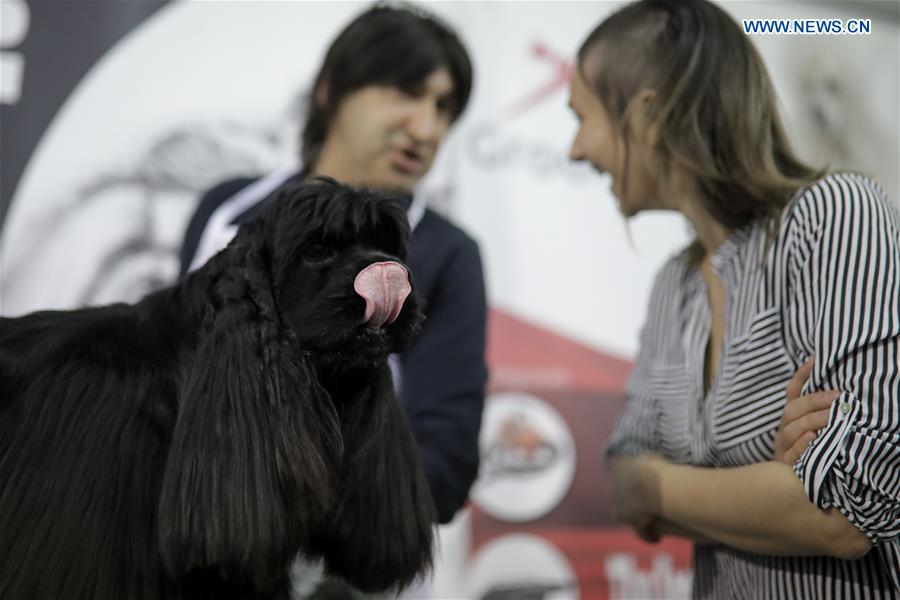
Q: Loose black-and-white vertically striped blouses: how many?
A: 1